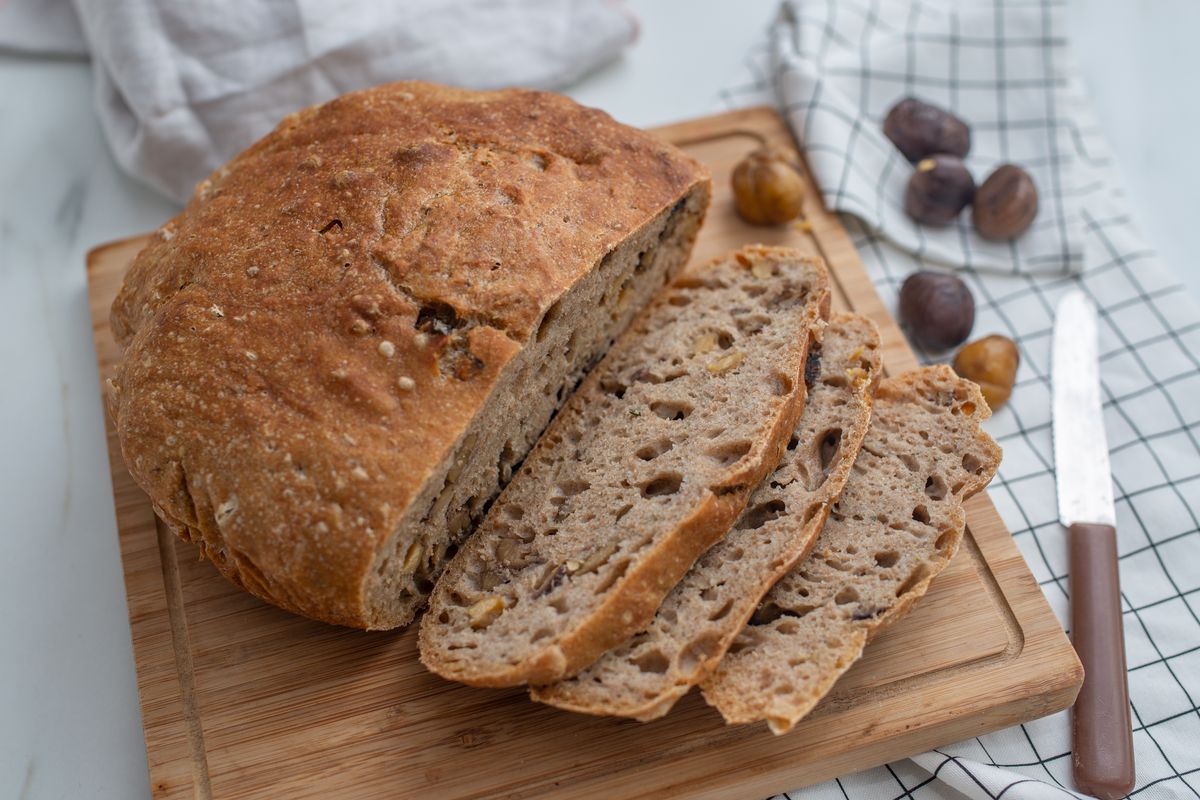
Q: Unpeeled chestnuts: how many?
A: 4